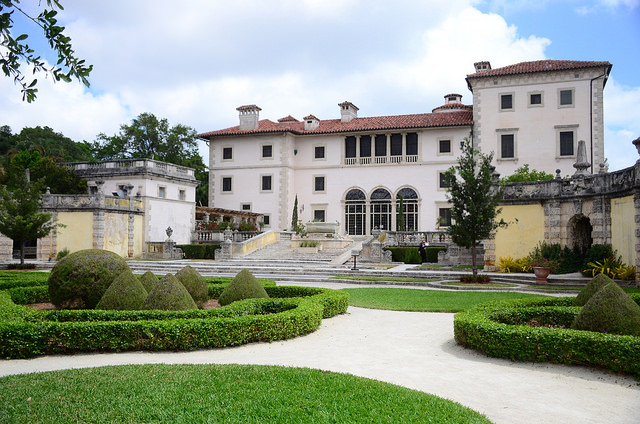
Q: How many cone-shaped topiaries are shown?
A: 7